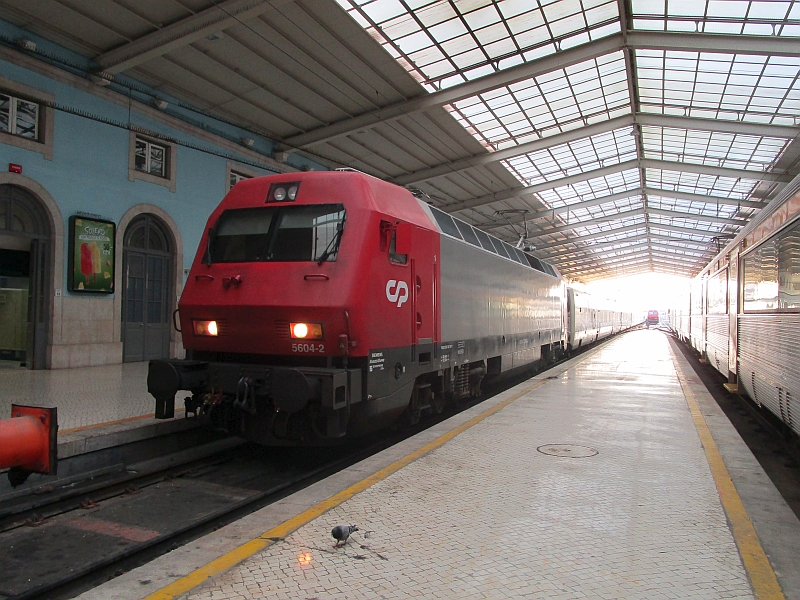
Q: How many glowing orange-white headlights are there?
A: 2